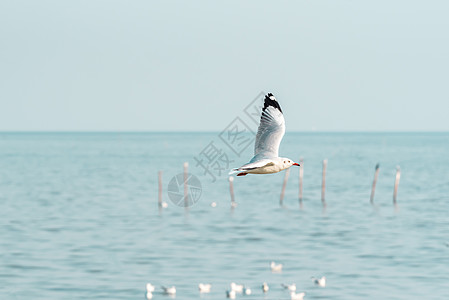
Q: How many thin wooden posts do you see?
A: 8